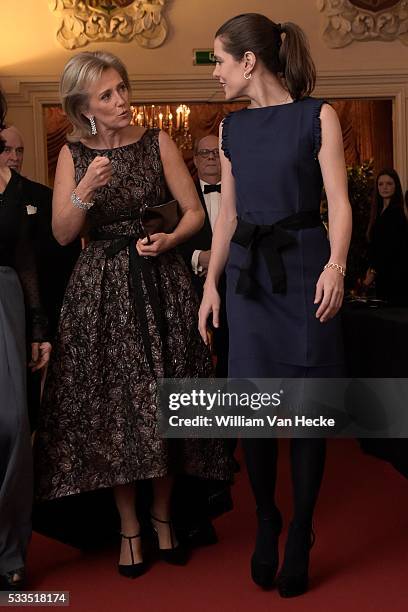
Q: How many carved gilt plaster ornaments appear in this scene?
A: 2